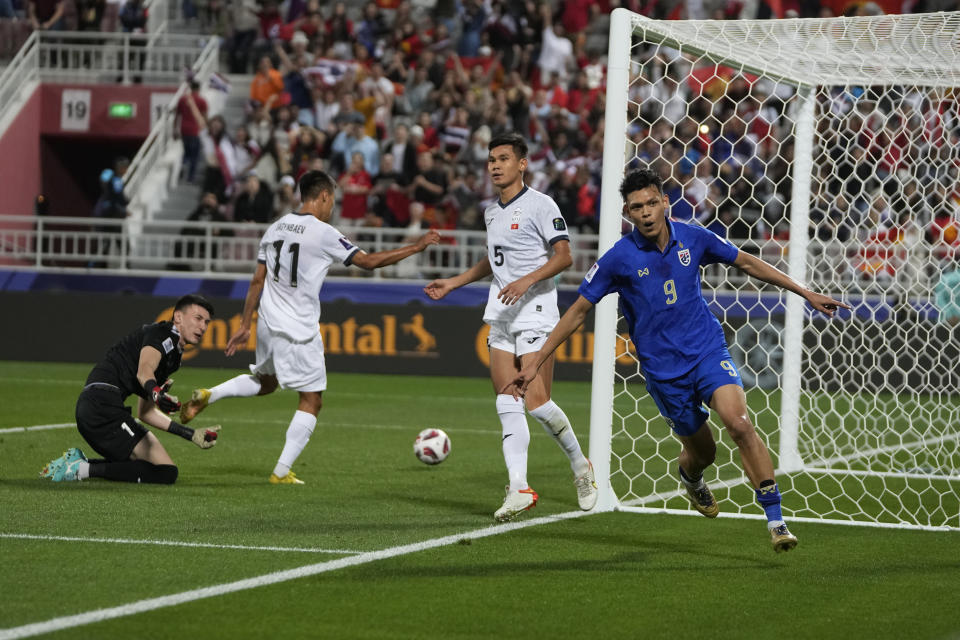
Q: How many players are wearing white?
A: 2